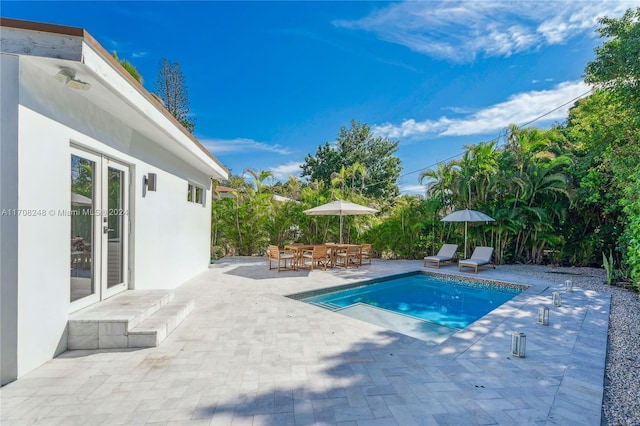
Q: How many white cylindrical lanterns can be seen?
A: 4